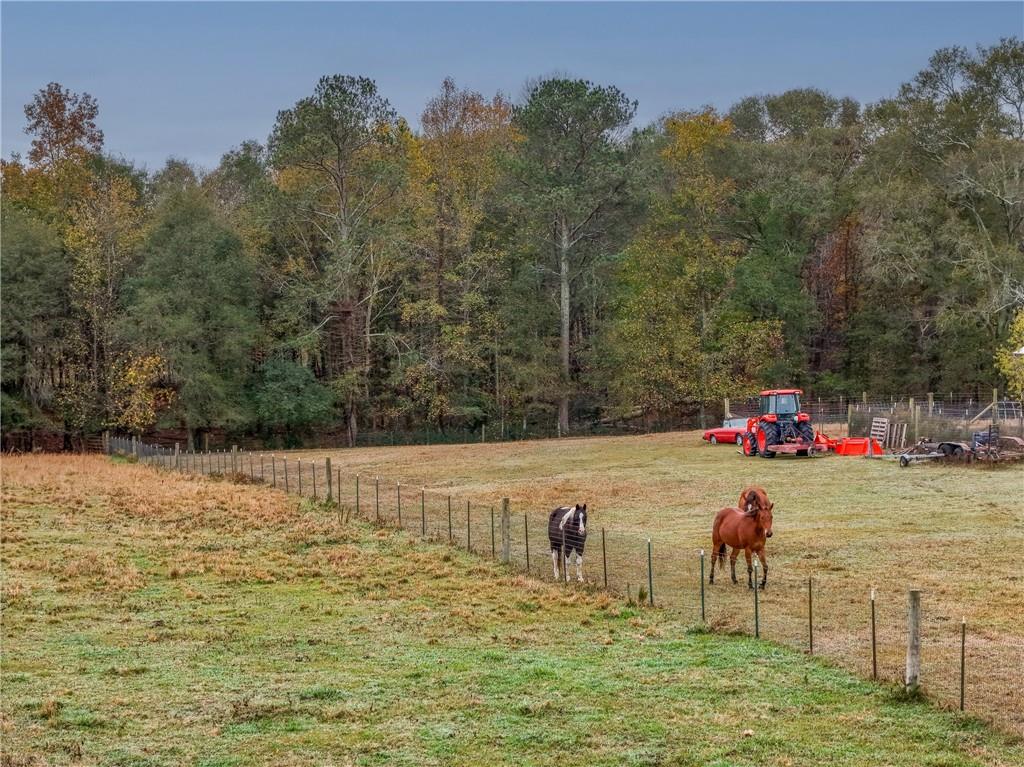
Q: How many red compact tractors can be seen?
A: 1